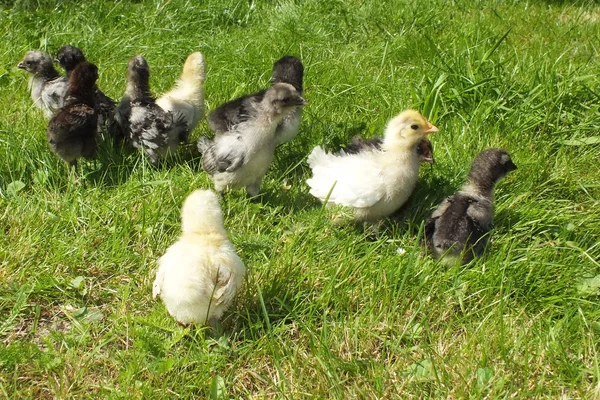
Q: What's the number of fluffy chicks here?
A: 11